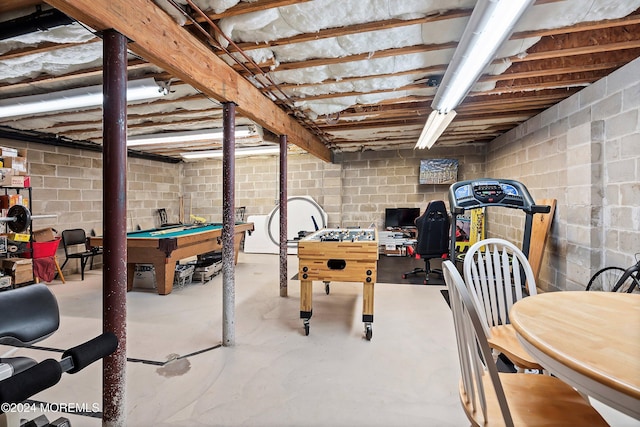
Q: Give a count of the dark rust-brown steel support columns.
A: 3